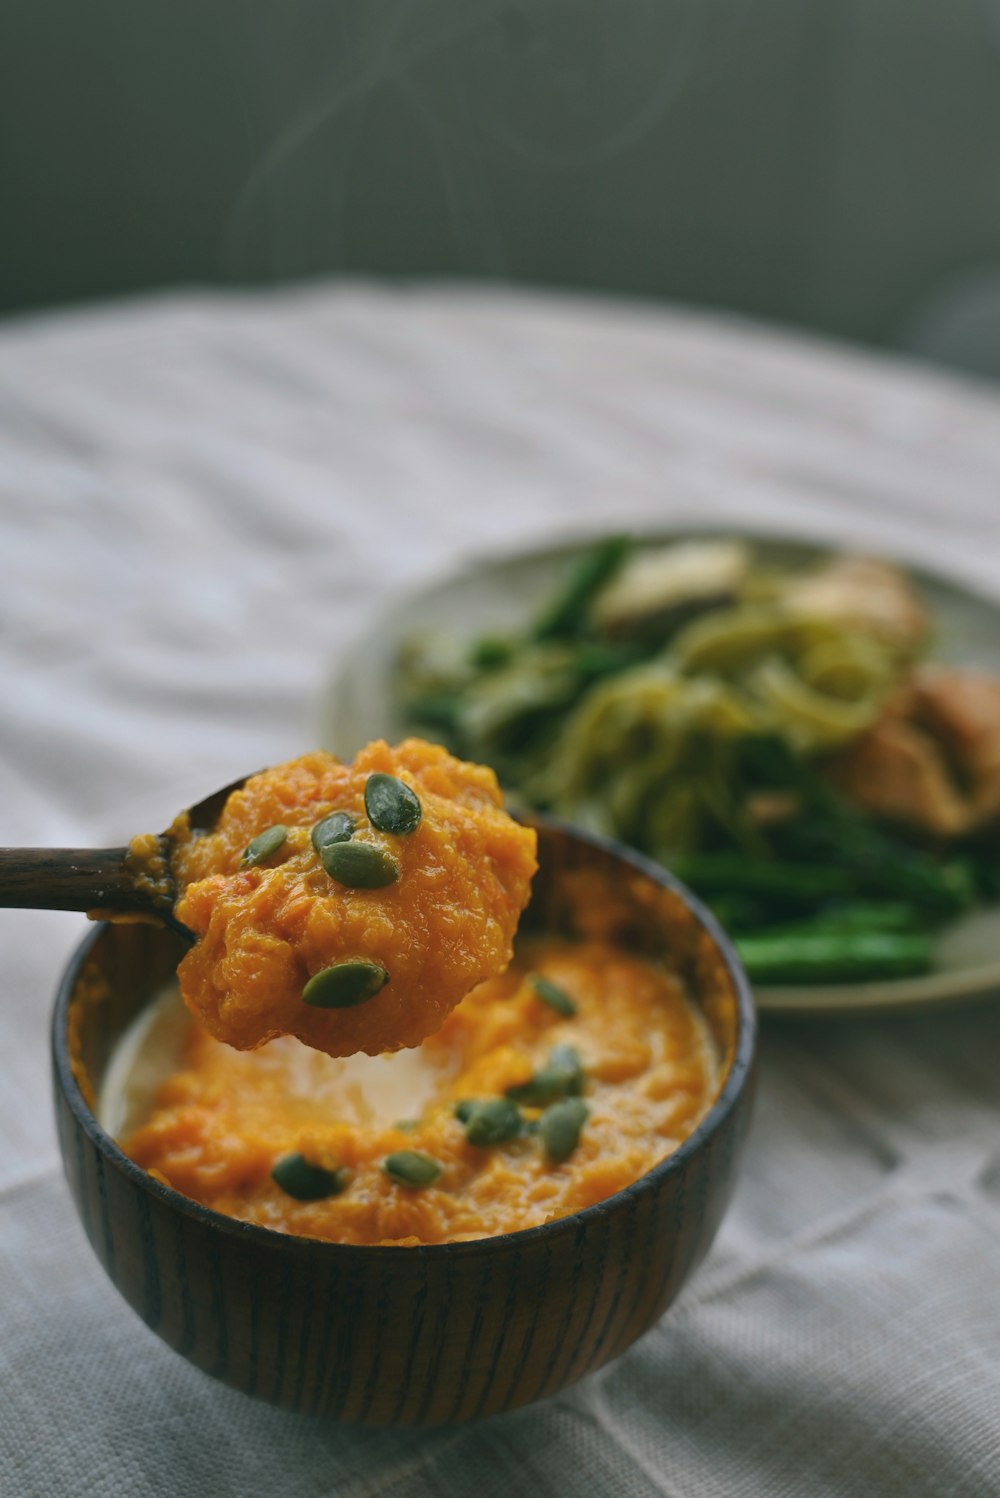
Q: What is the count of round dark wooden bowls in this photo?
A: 1